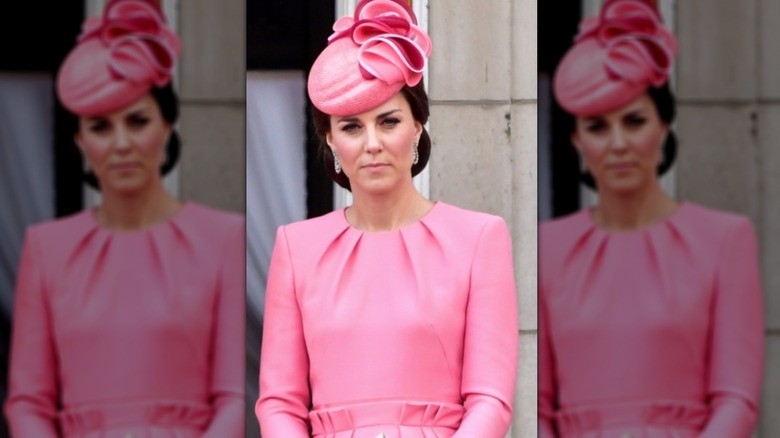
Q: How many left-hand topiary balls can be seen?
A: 0